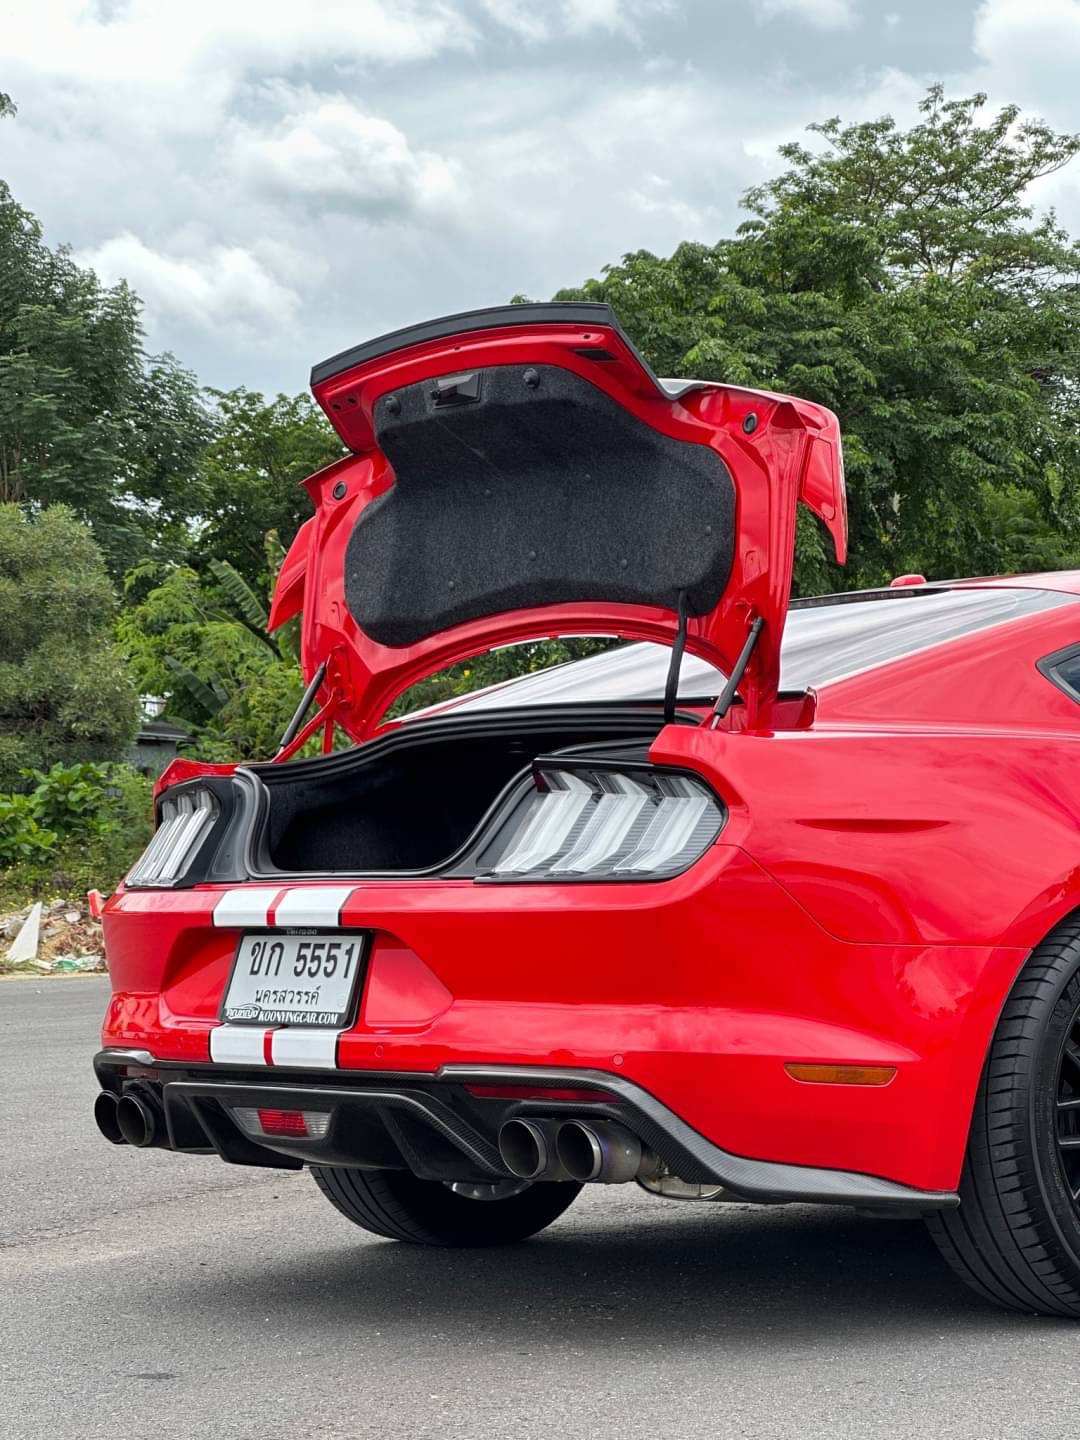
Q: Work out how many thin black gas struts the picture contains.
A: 2